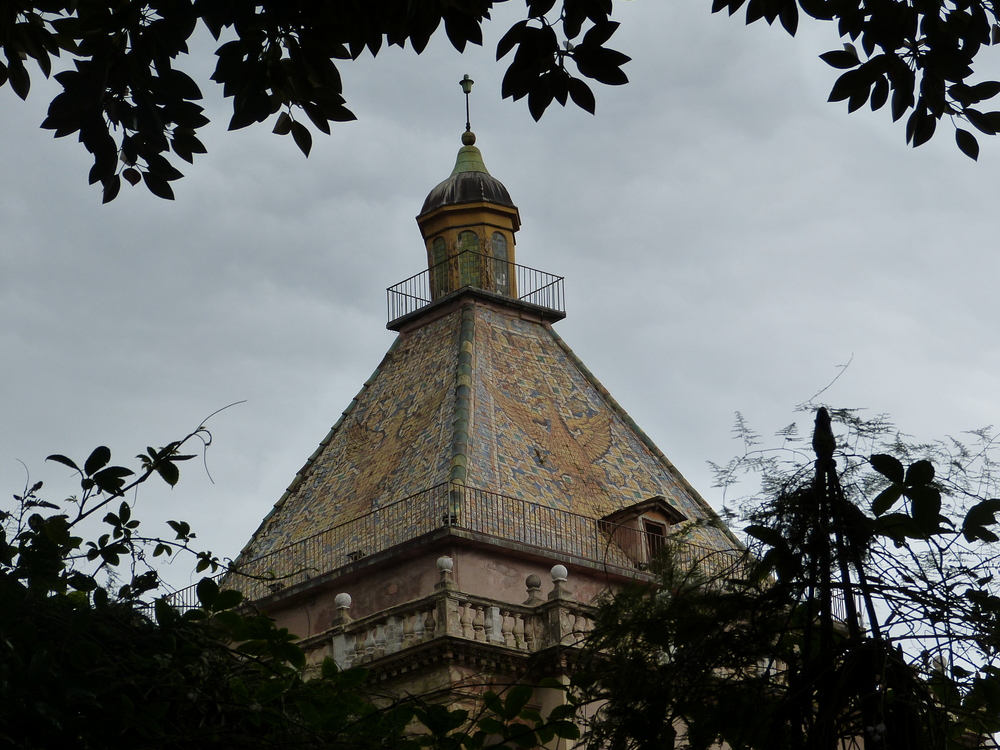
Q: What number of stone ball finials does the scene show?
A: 4